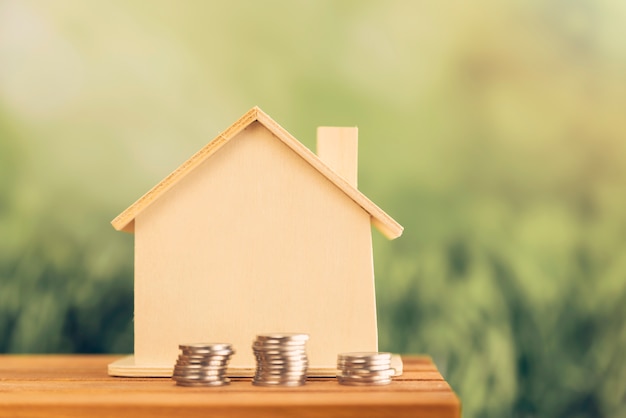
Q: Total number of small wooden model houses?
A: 1